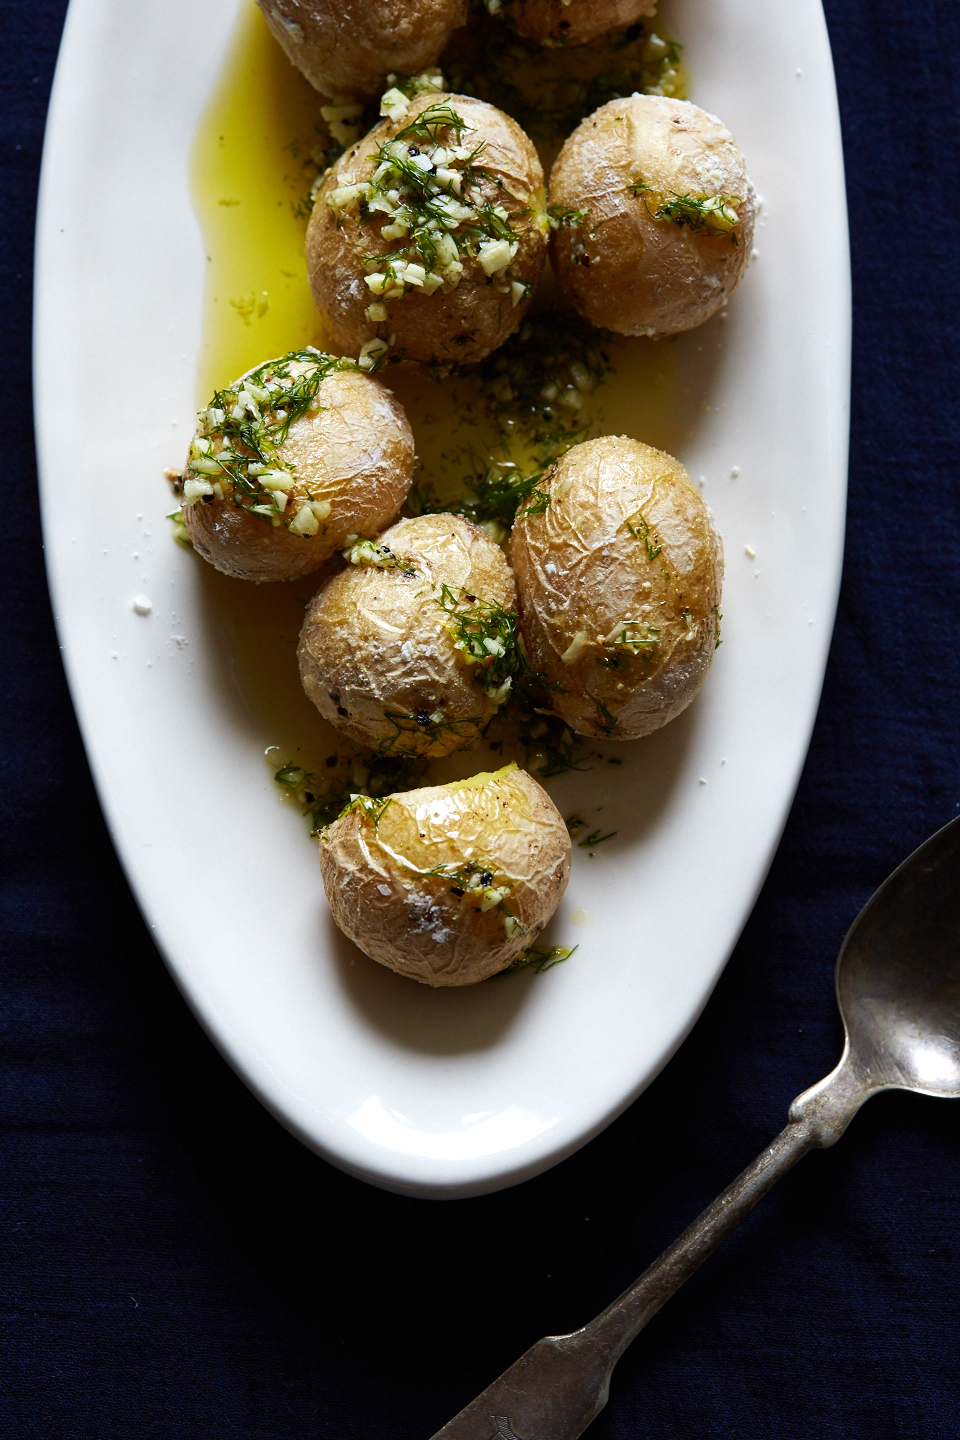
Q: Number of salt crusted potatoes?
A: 8